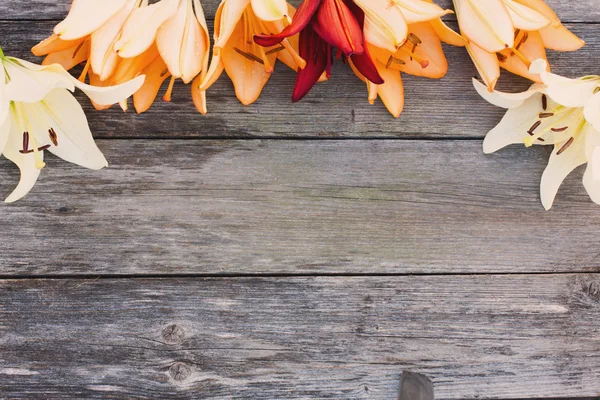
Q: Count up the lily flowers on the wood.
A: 8